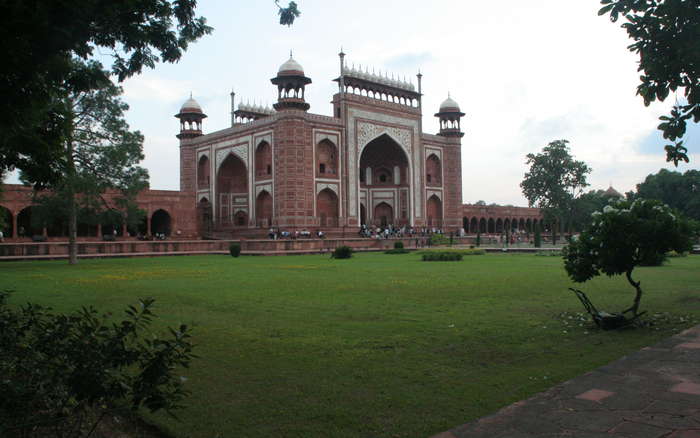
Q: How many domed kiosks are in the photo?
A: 3